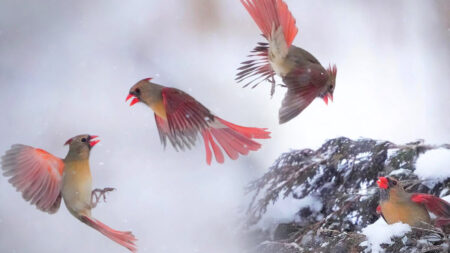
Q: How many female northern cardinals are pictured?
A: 4